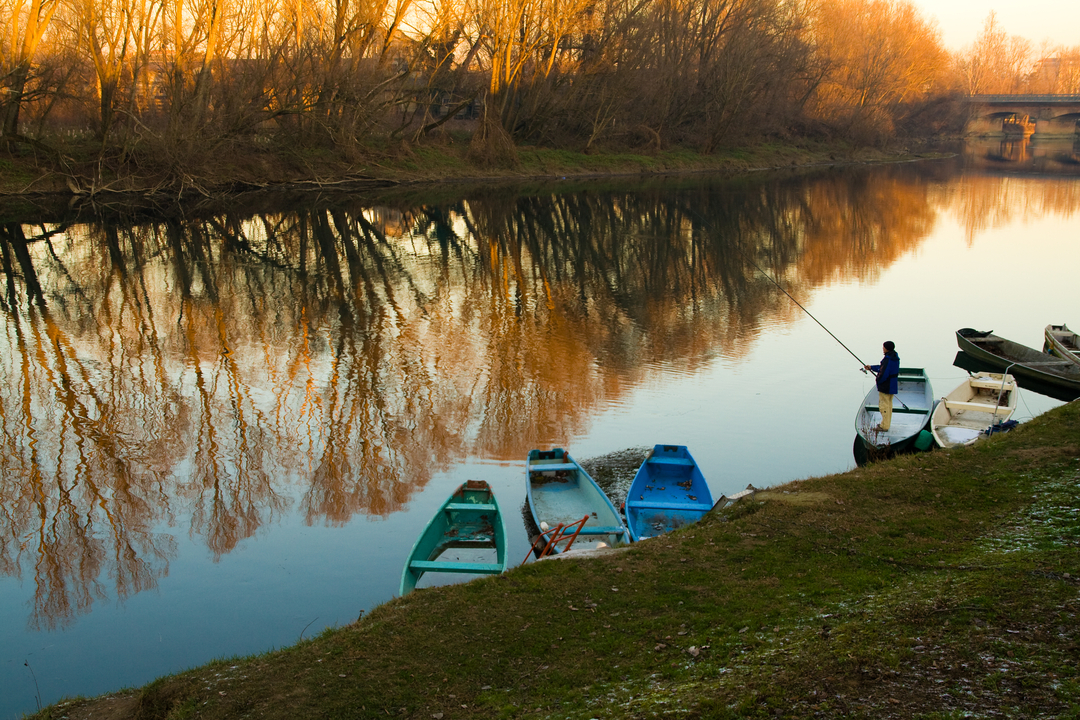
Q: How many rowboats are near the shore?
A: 7